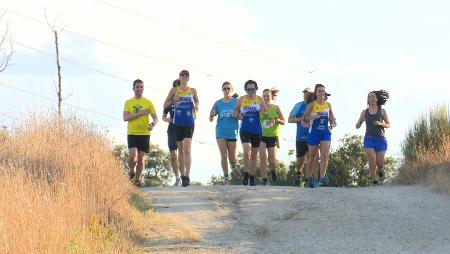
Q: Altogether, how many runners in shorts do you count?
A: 9